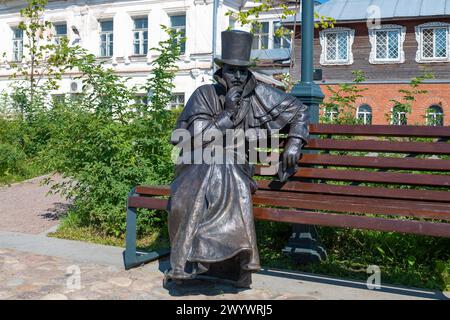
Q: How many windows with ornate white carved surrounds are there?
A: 3